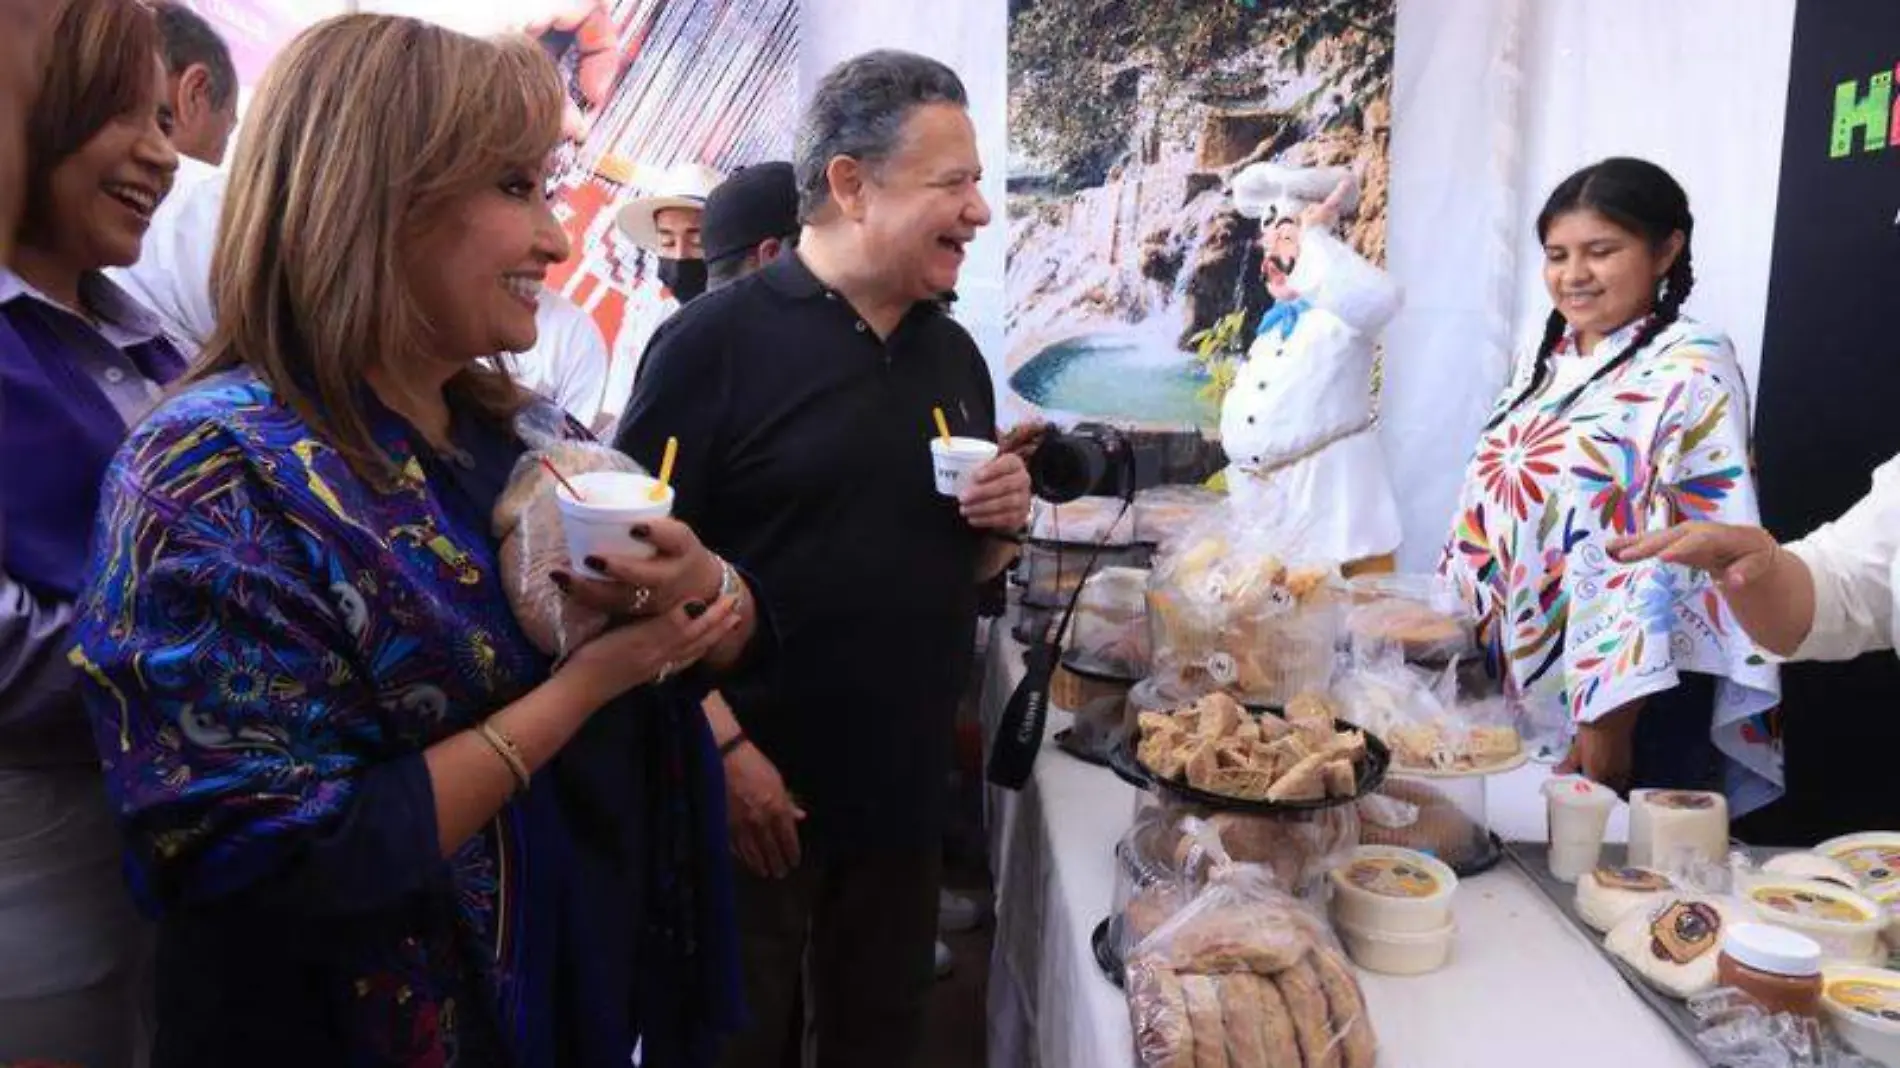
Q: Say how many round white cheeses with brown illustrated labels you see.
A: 2